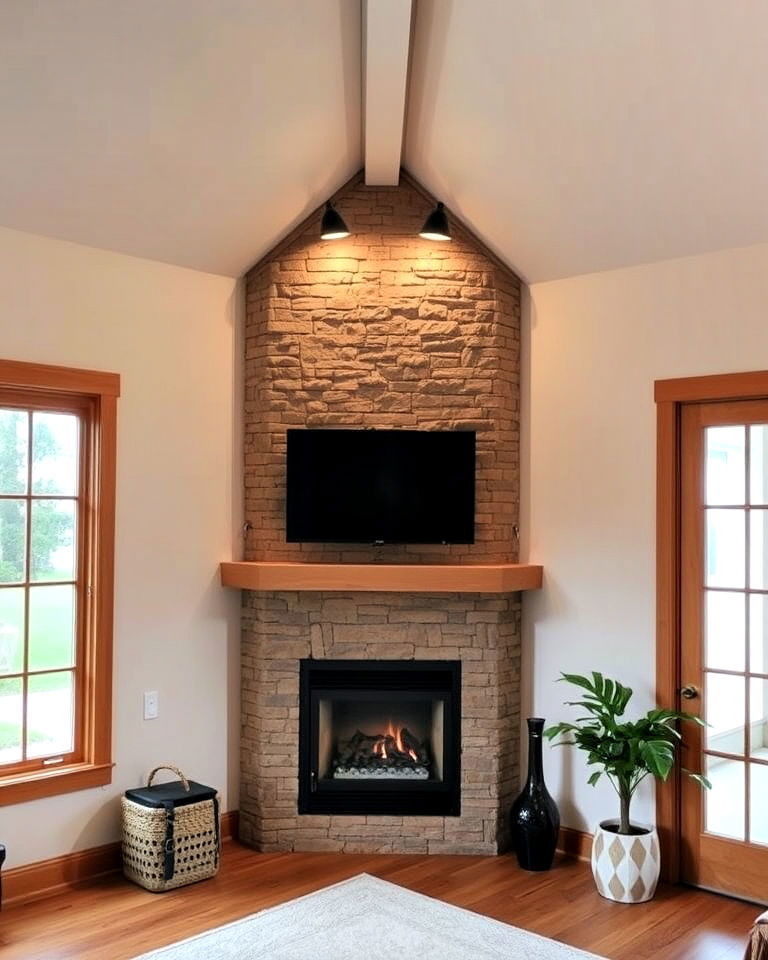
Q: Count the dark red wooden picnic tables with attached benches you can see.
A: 0